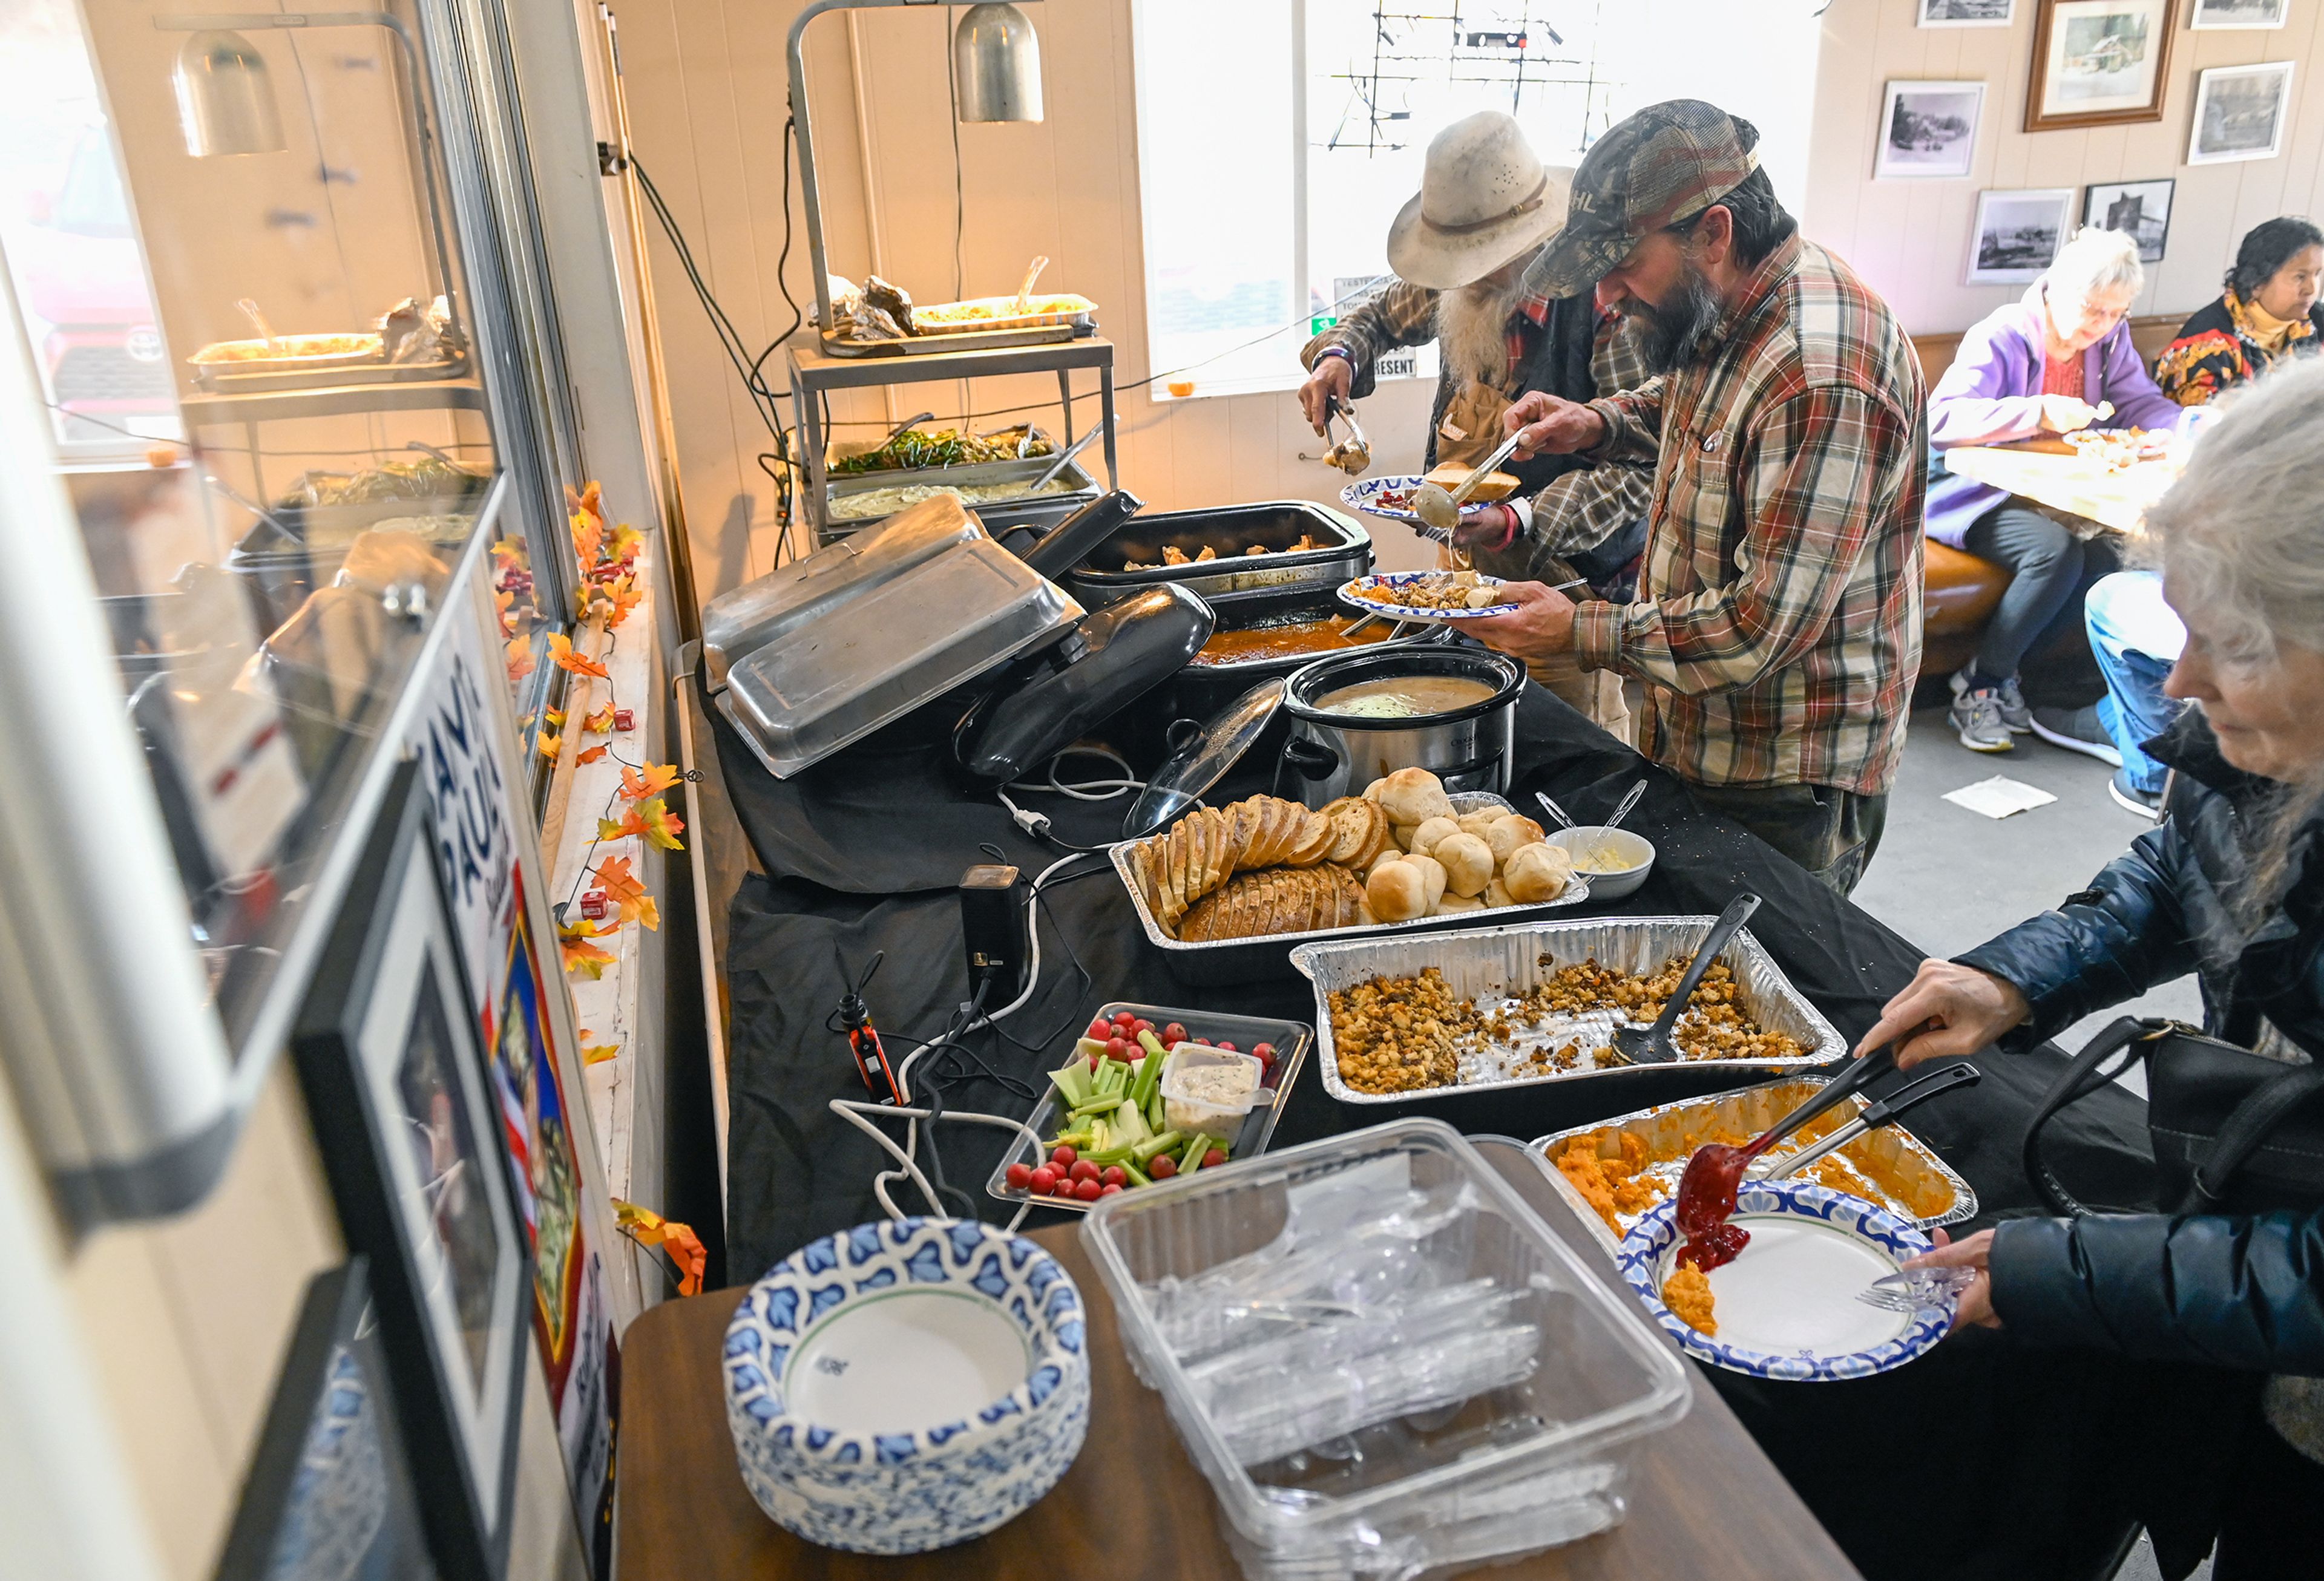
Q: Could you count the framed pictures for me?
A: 9